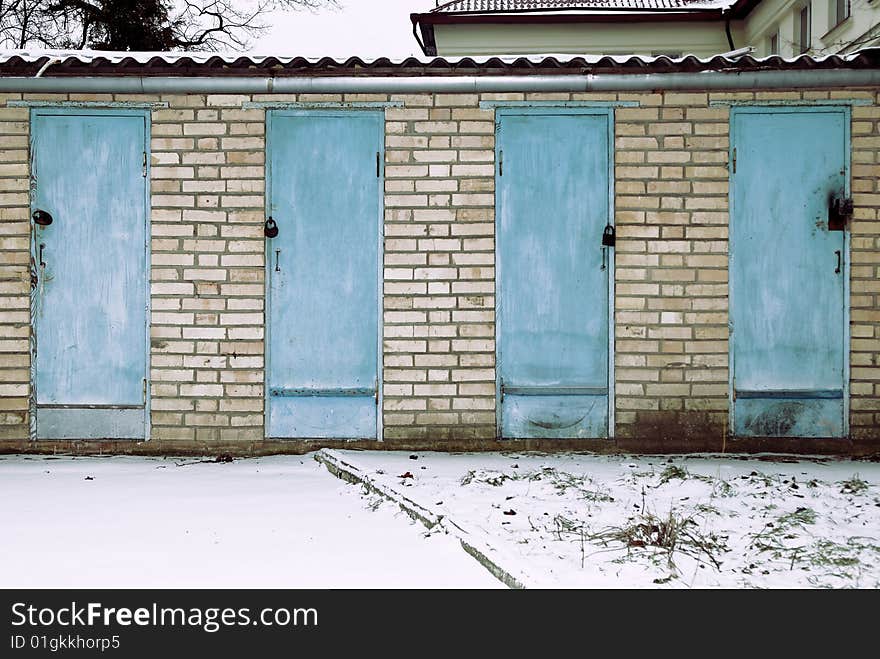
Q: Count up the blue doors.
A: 4